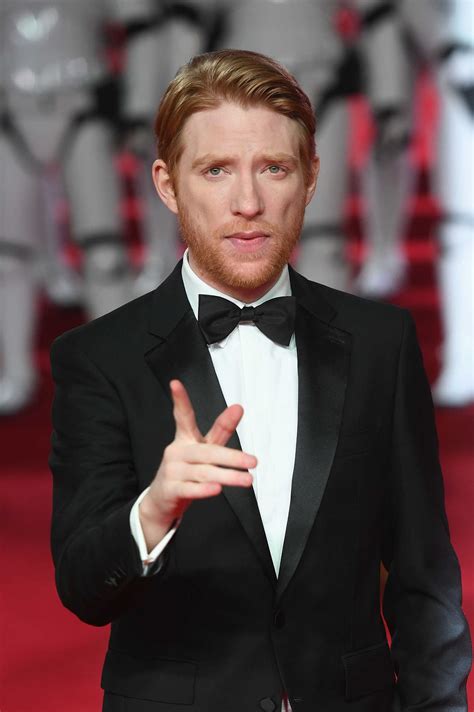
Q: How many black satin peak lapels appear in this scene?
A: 2